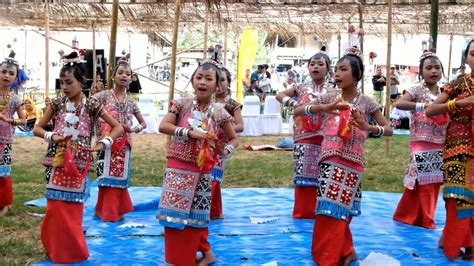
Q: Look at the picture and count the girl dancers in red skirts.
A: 9